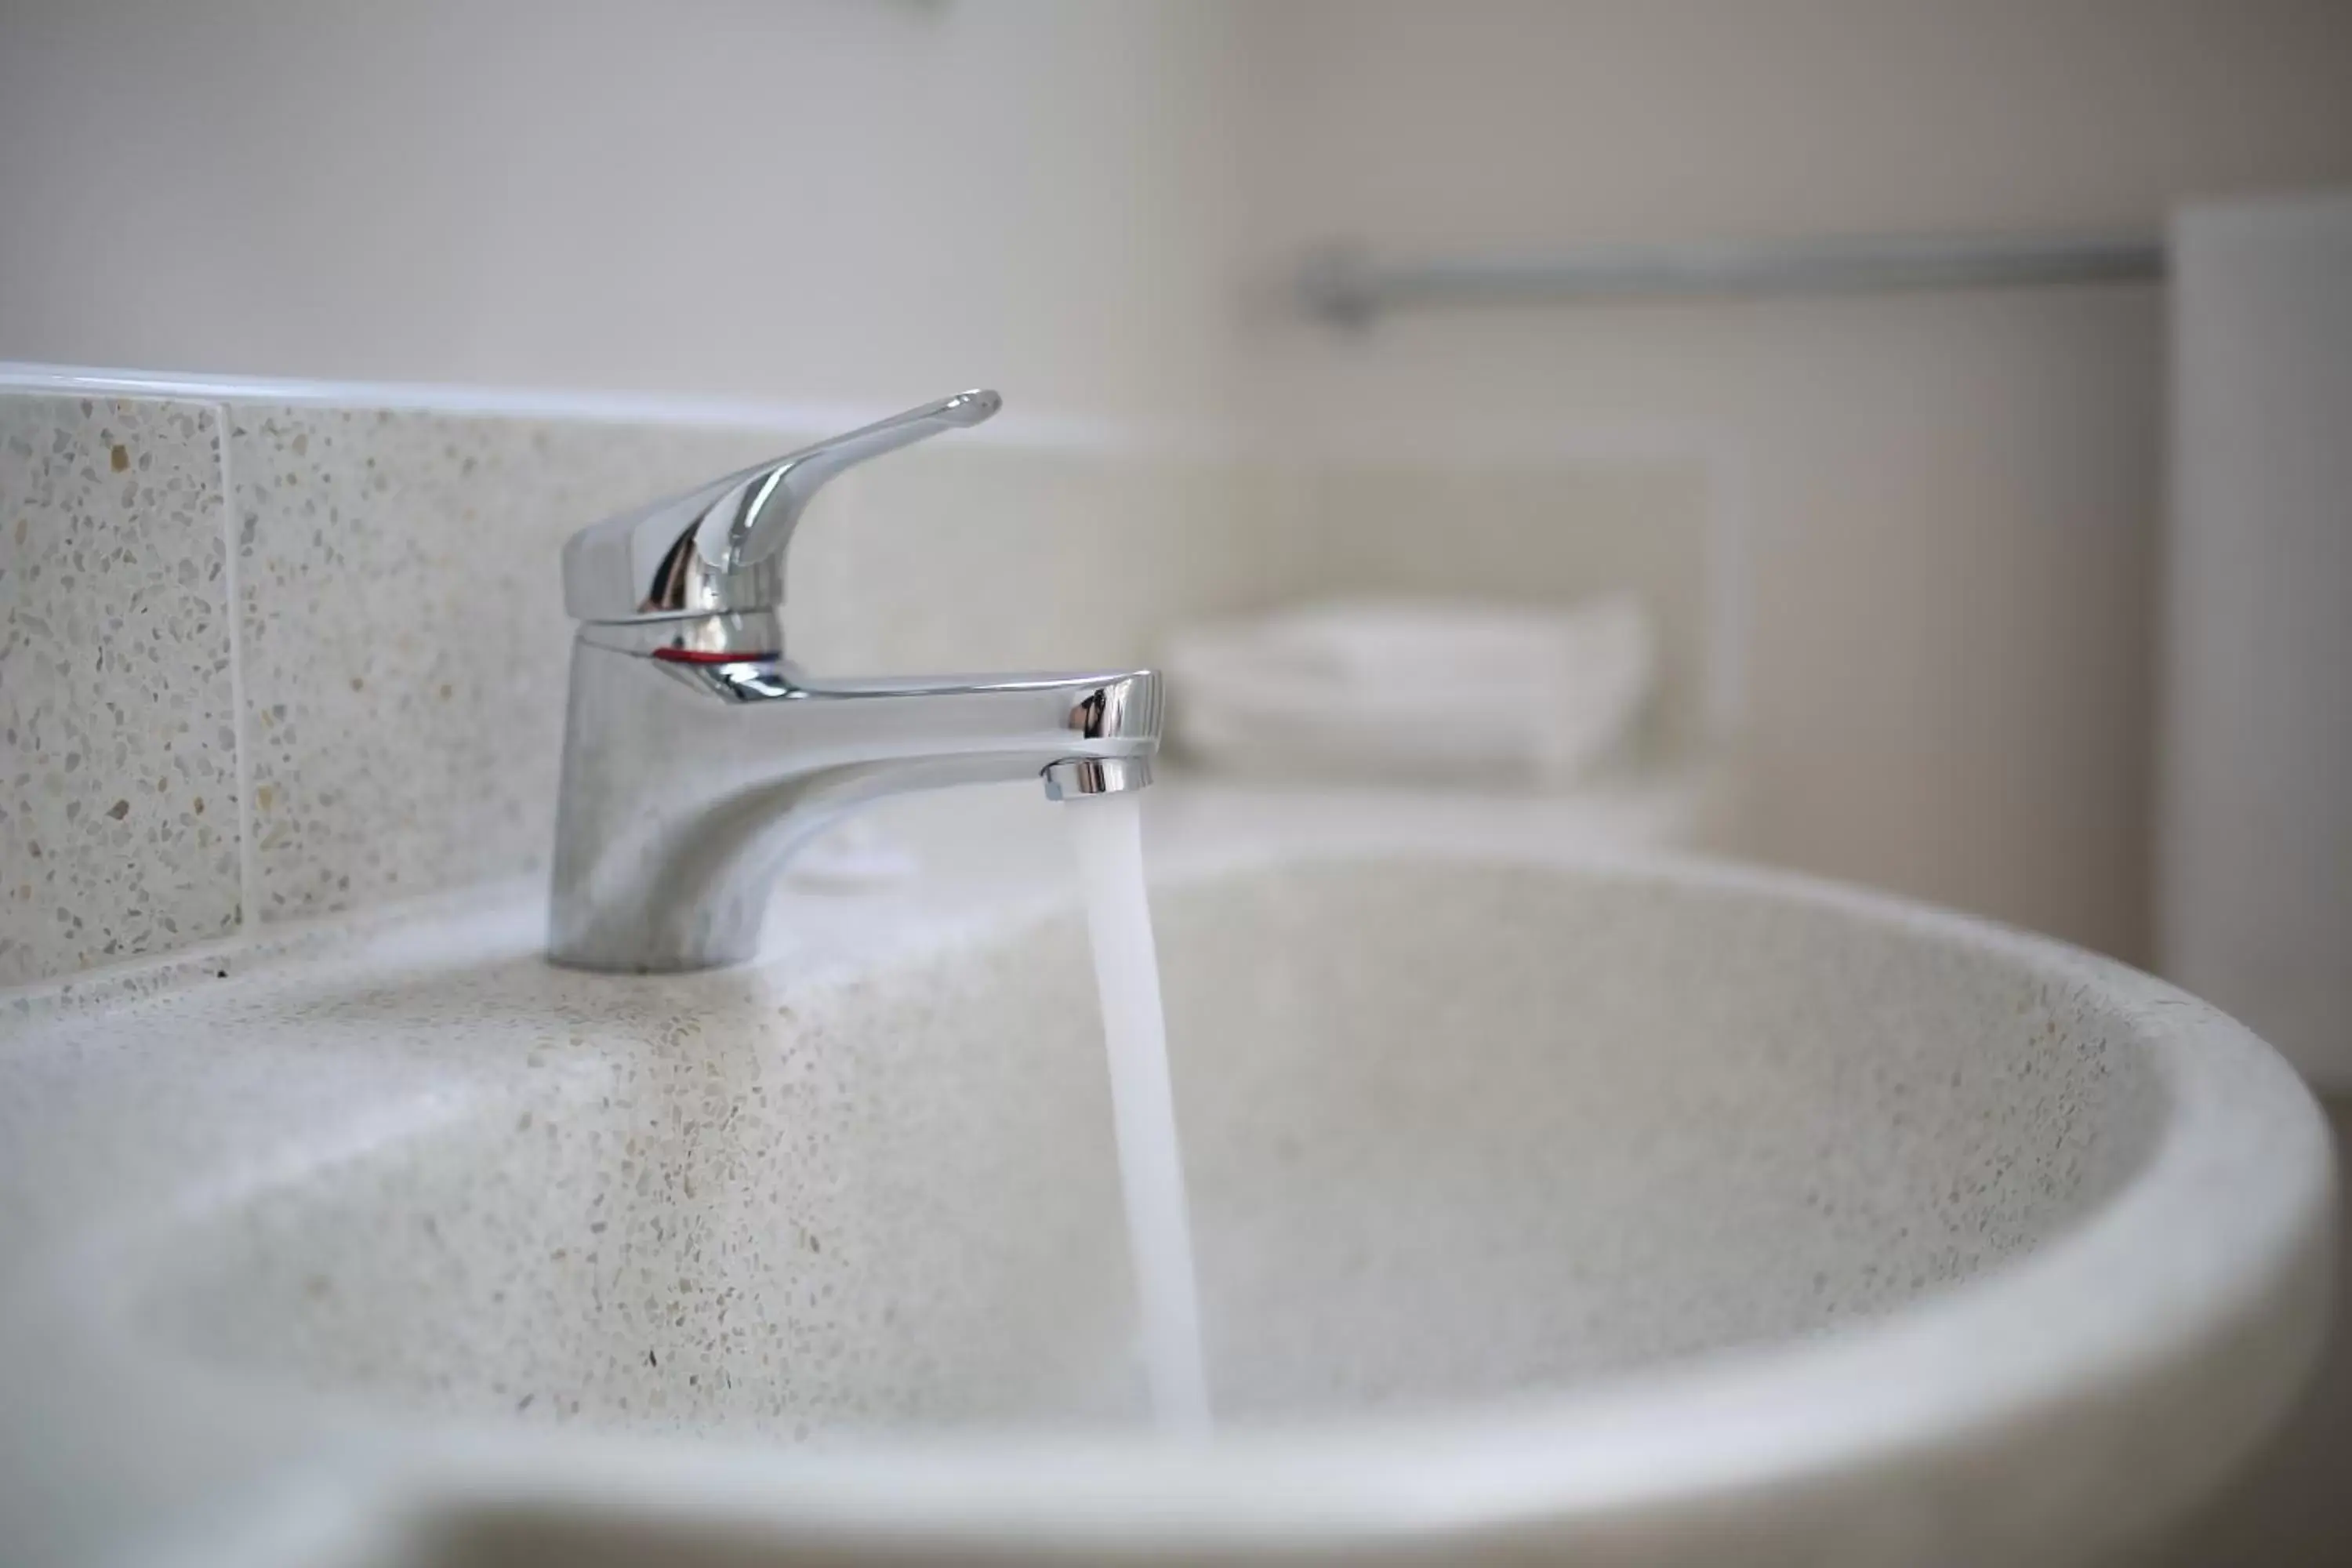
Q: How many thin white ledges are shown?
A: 1